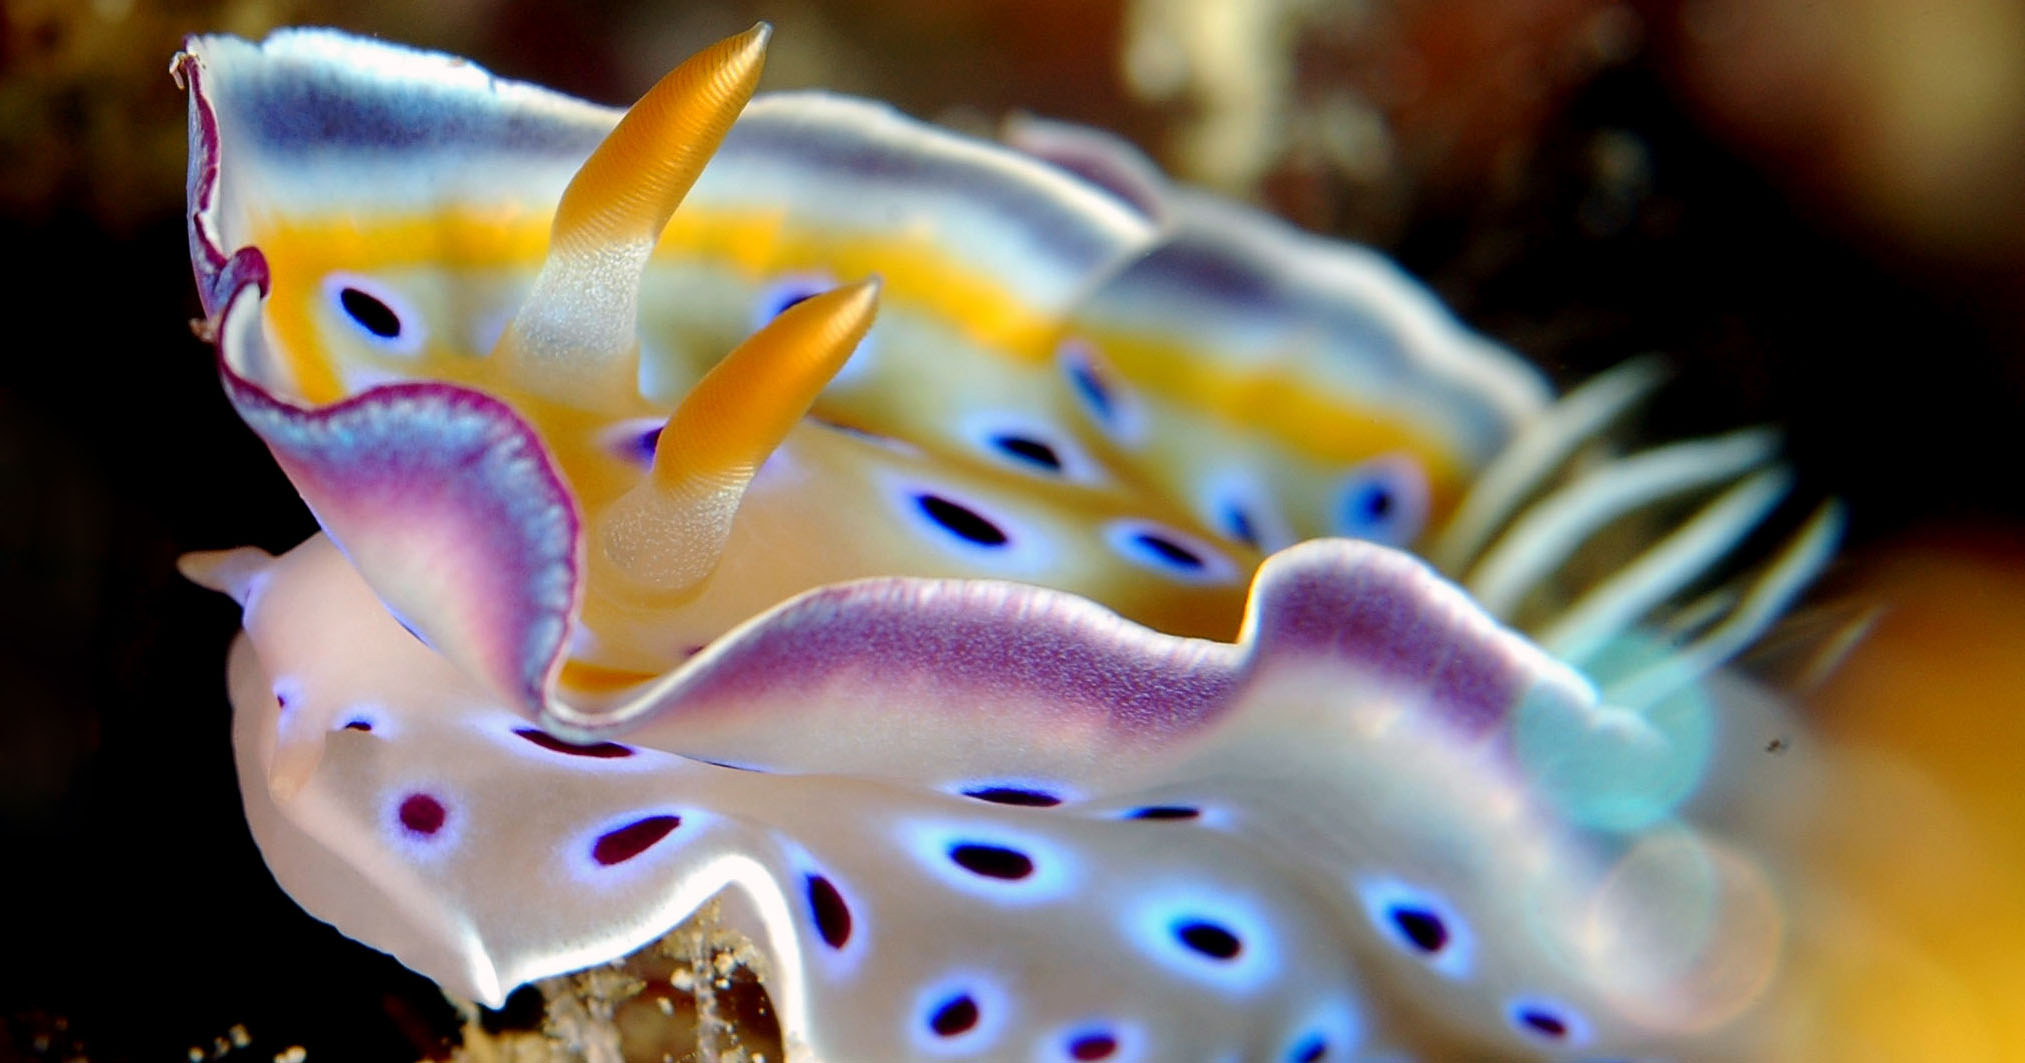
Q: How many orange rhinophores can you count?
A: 2